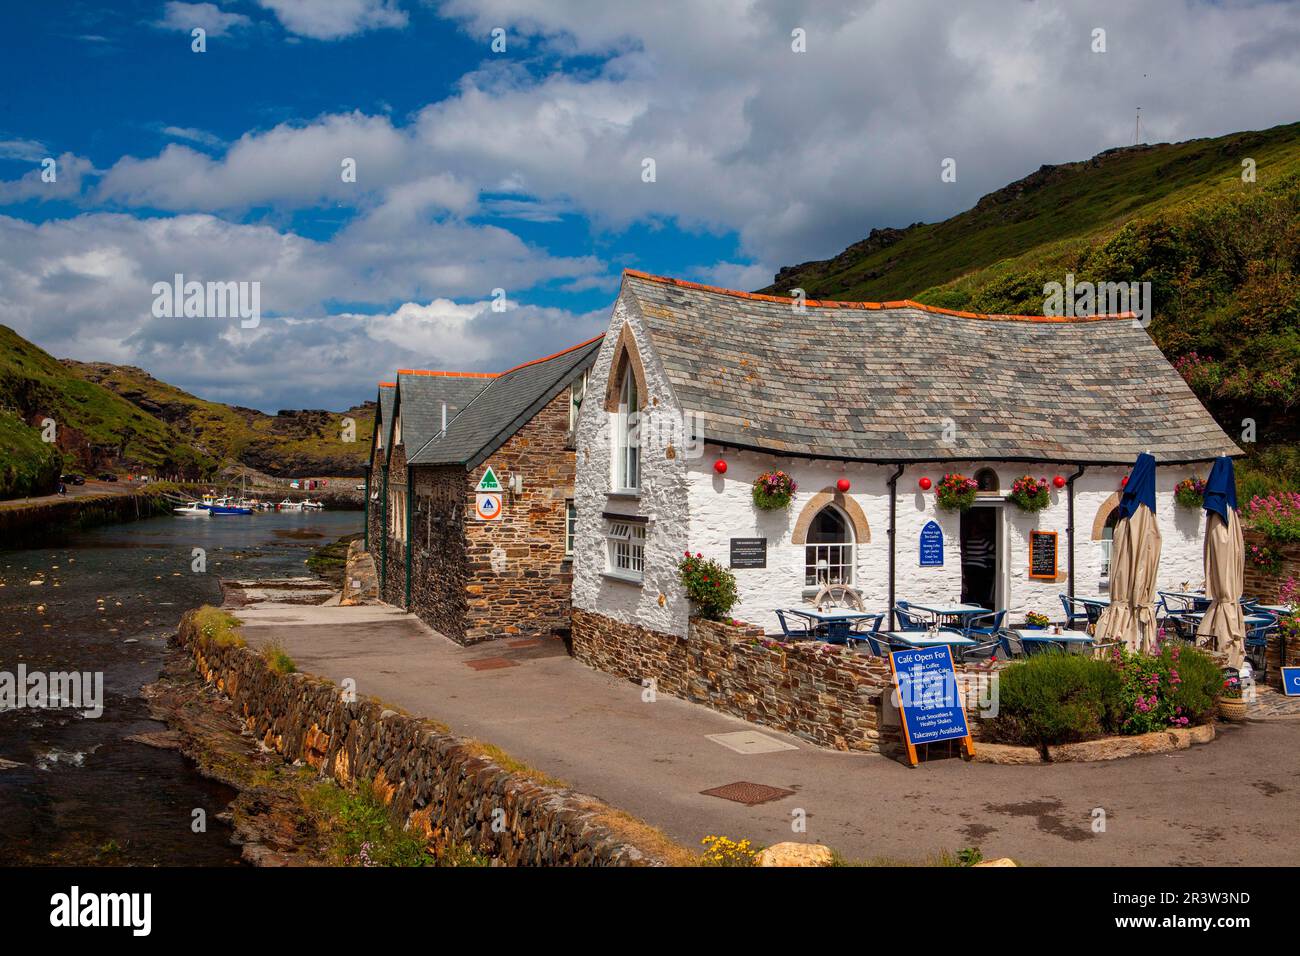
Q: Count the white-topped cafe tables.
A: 8